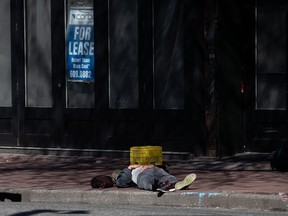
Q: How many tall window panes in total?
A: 6